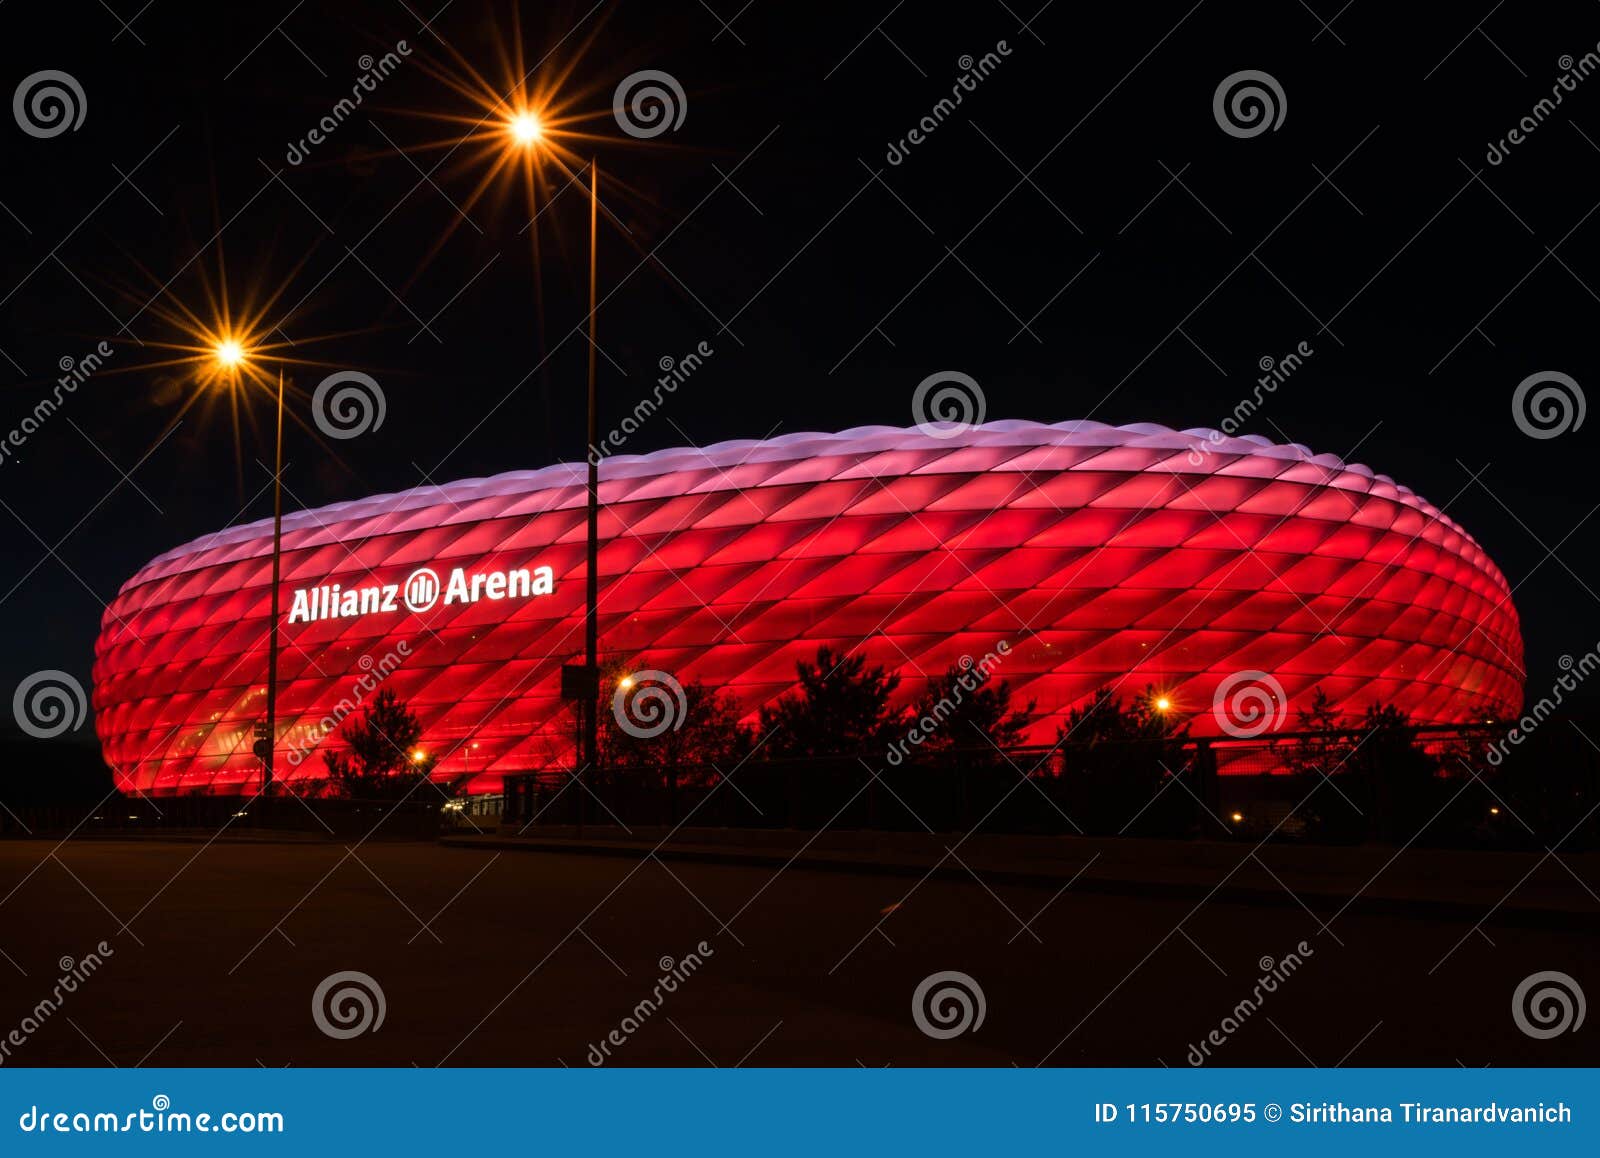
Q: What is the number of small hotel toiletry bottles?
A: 0